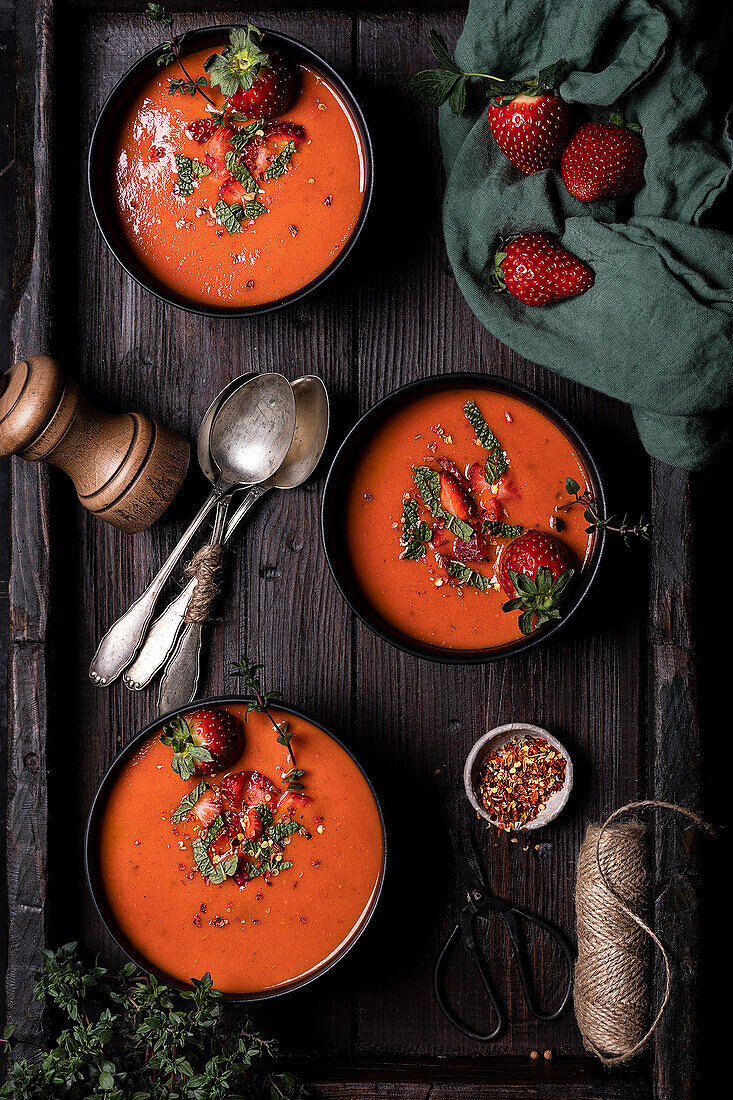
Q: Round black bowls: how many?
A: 3